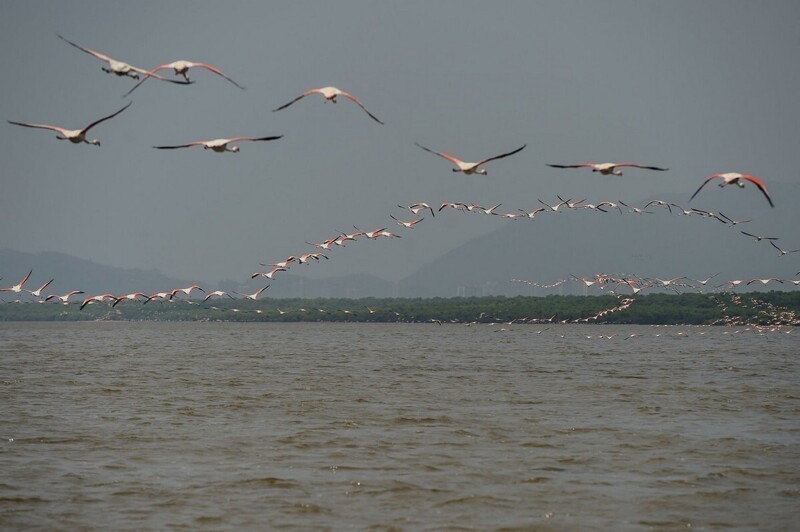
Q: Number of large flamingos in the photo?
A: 8